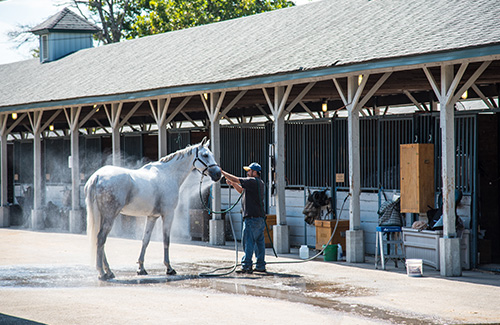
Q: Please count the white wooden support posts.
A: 9